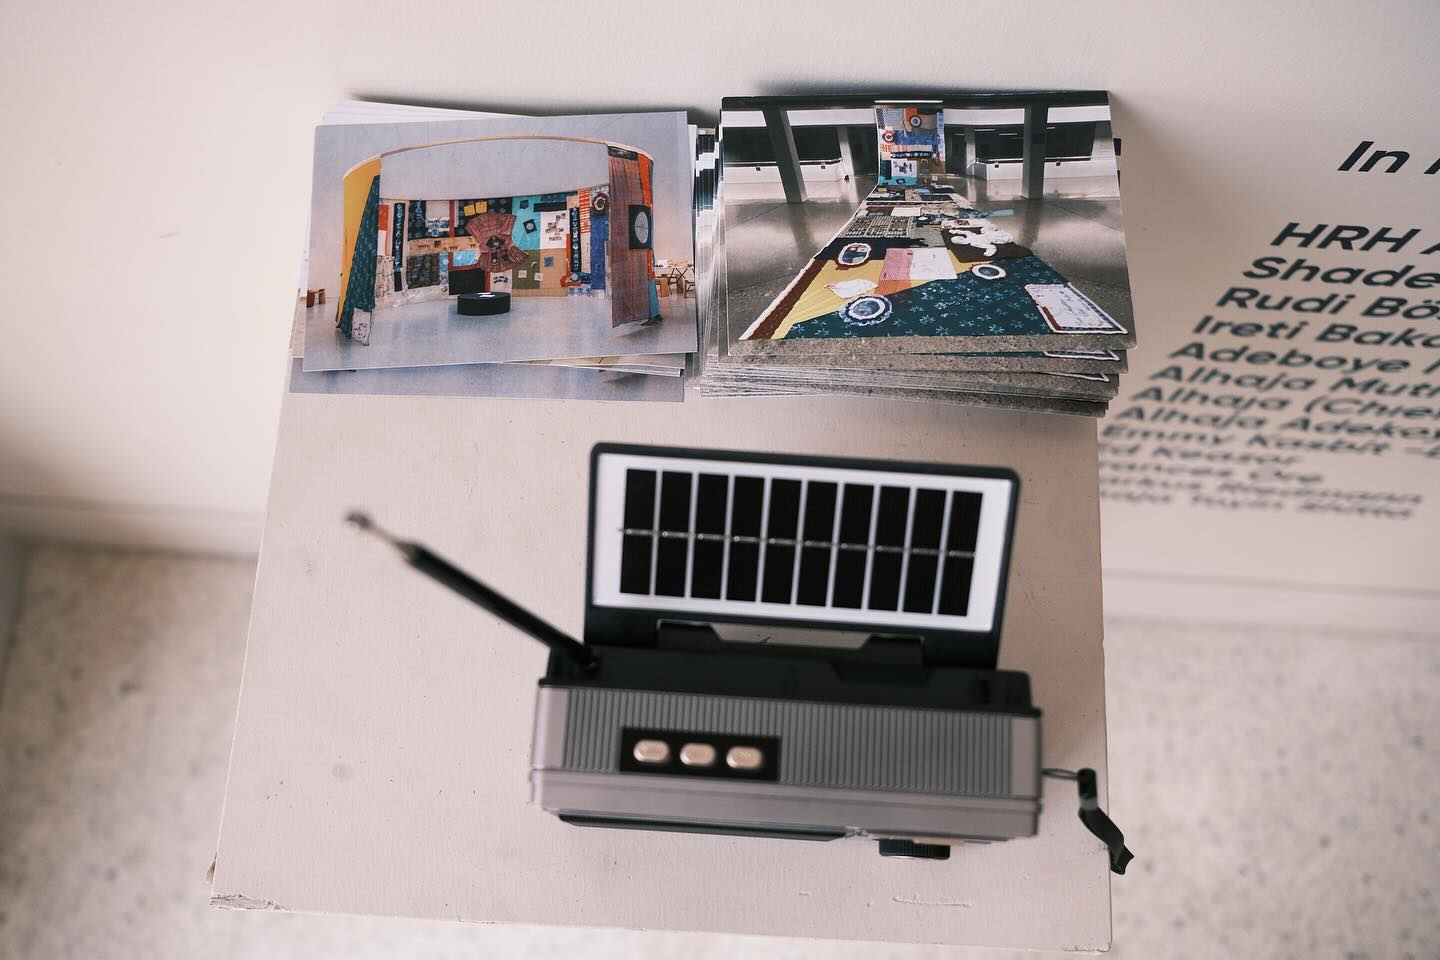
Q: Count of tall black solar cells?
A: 10